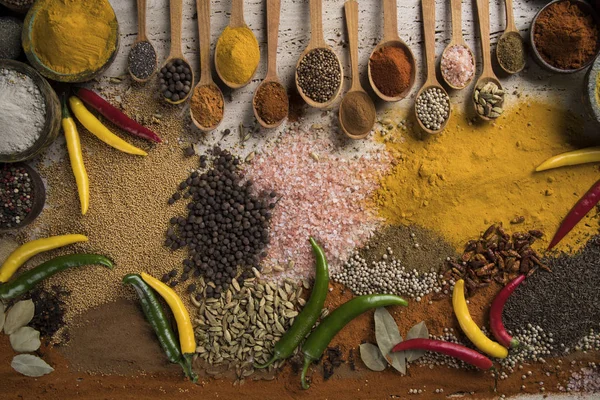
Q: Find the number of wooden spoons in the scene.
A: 12